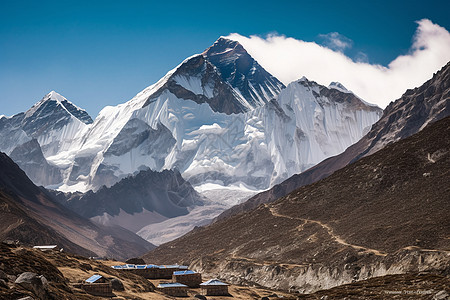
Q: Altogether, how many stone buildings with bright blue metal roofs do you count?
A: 5